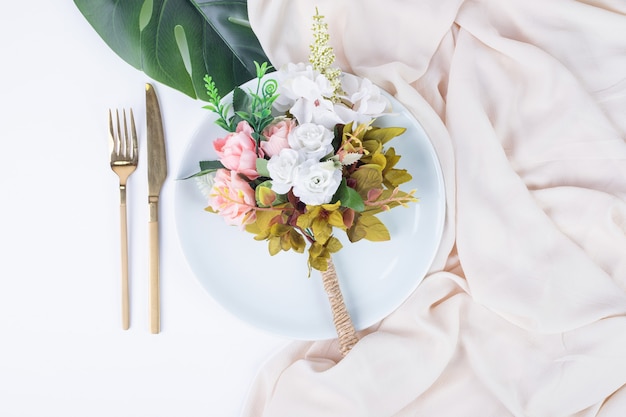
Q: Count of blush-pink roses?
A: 3